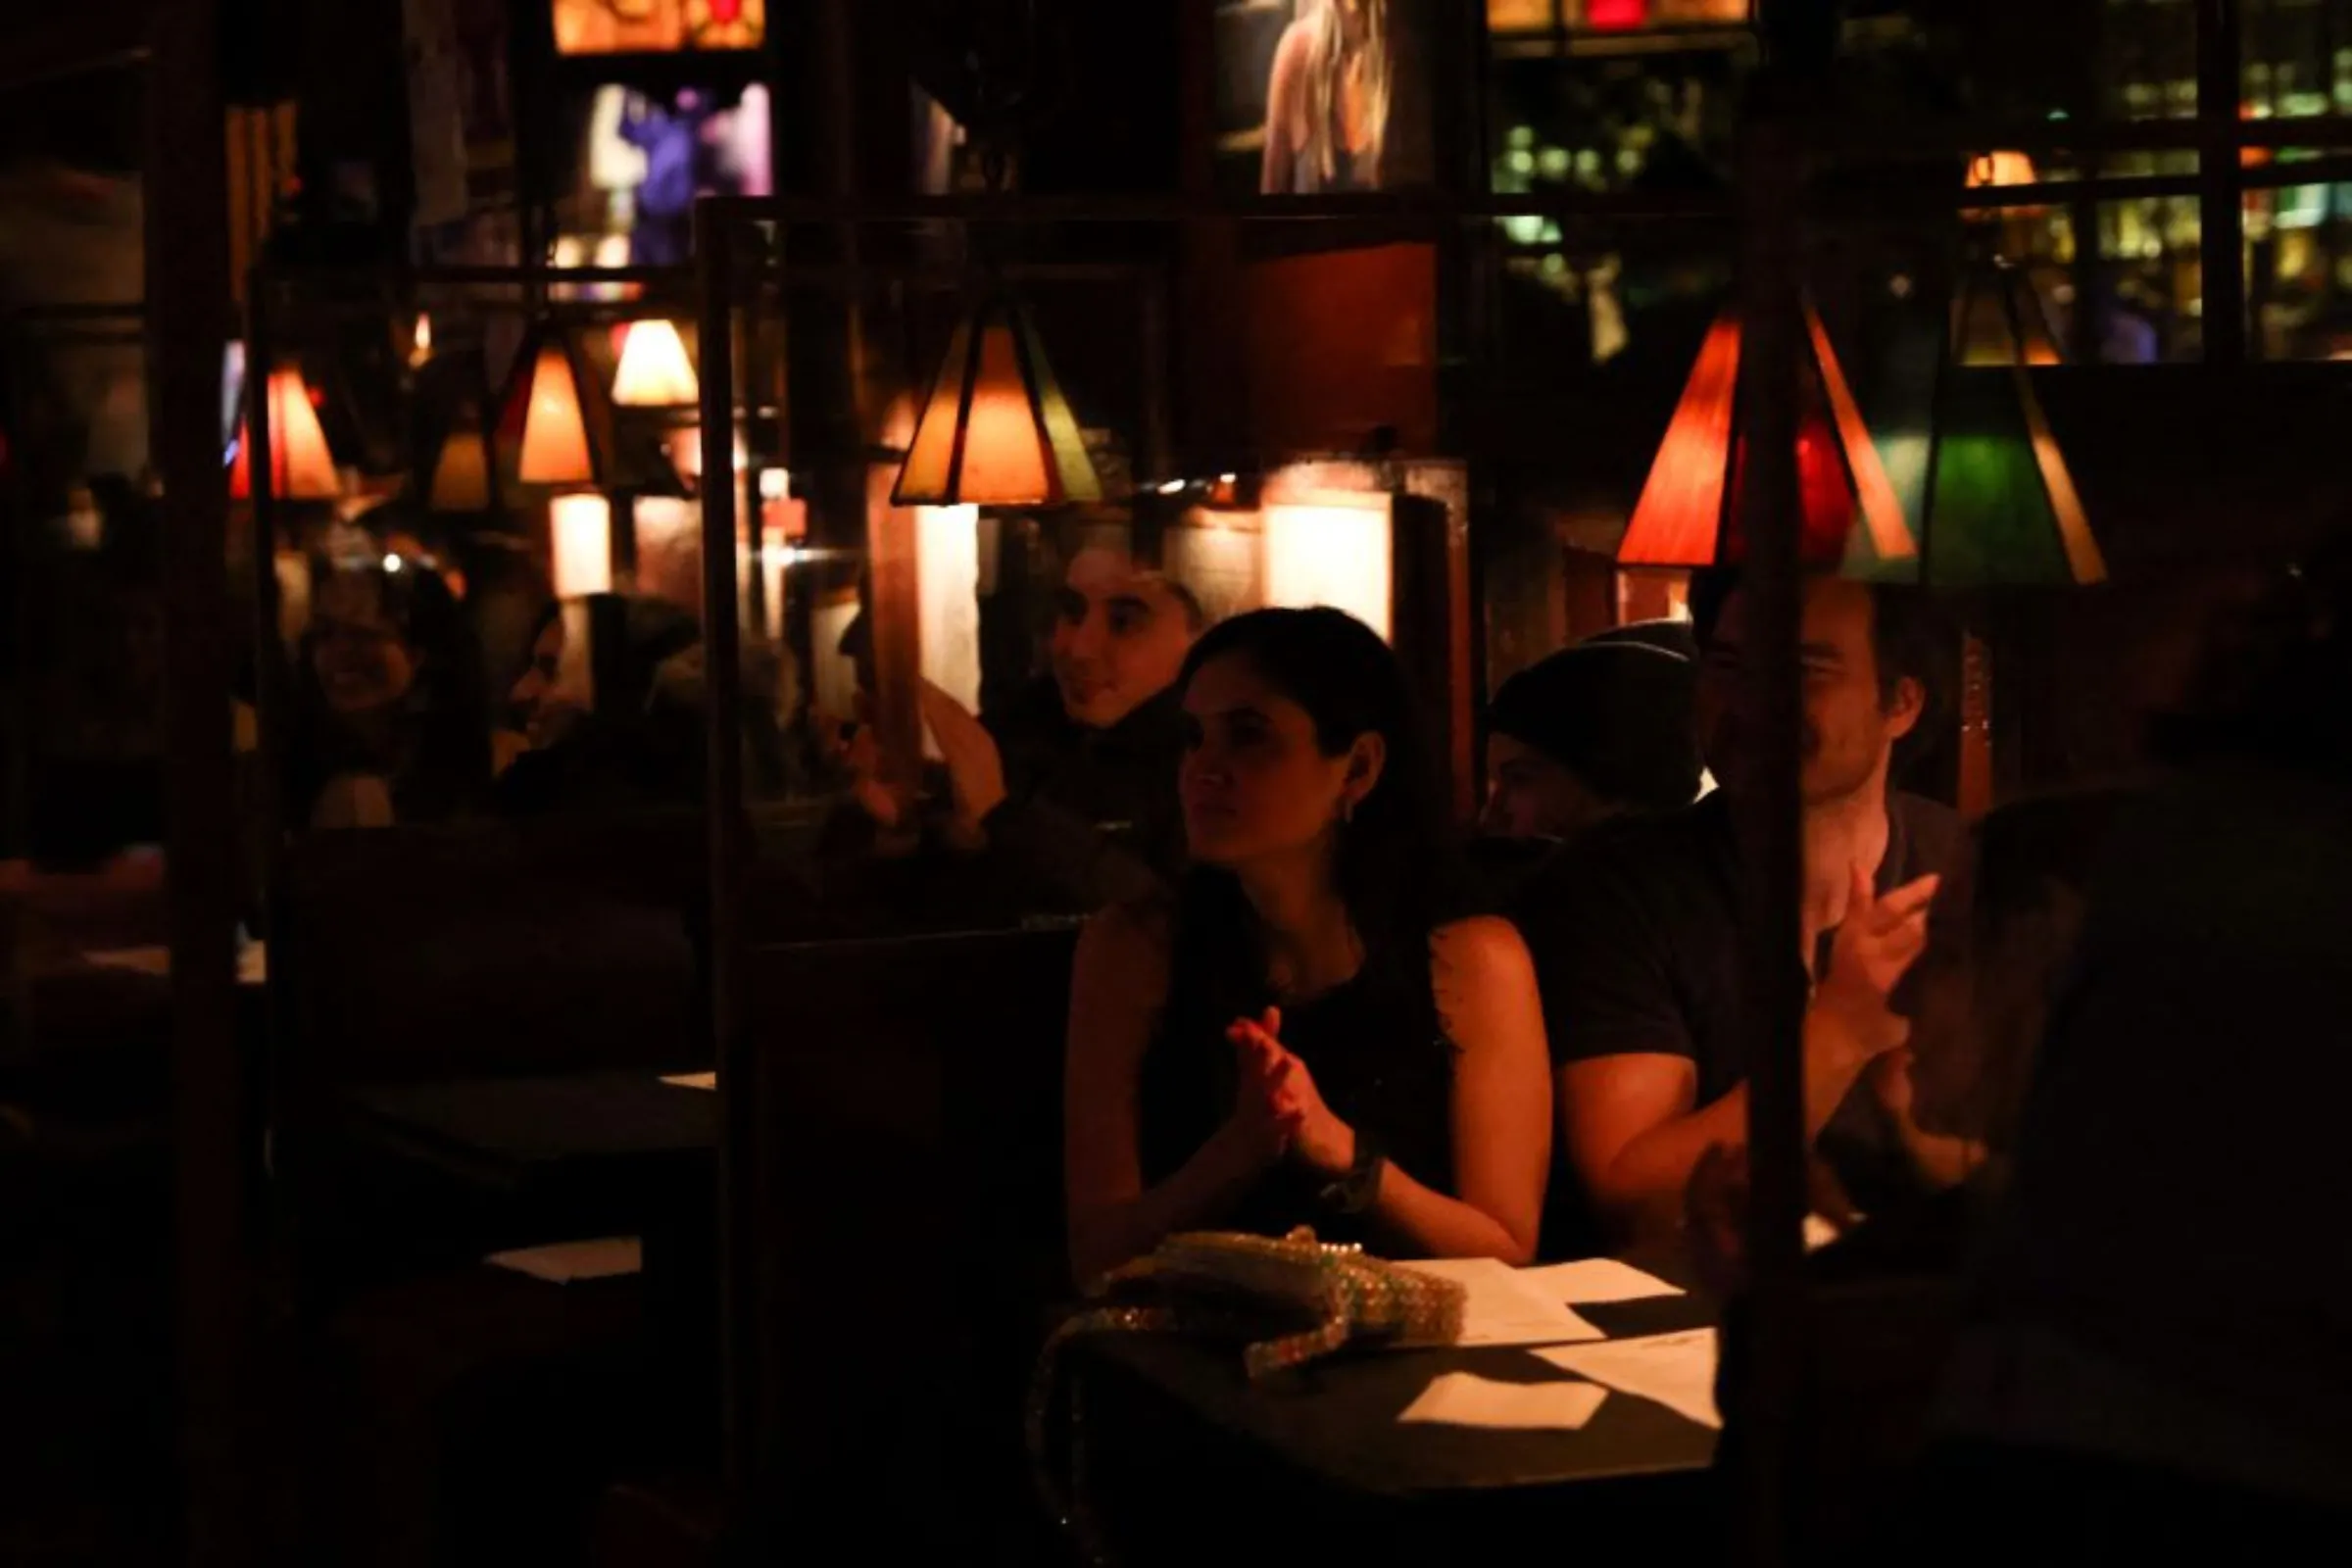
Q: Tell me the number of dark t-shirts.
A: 1